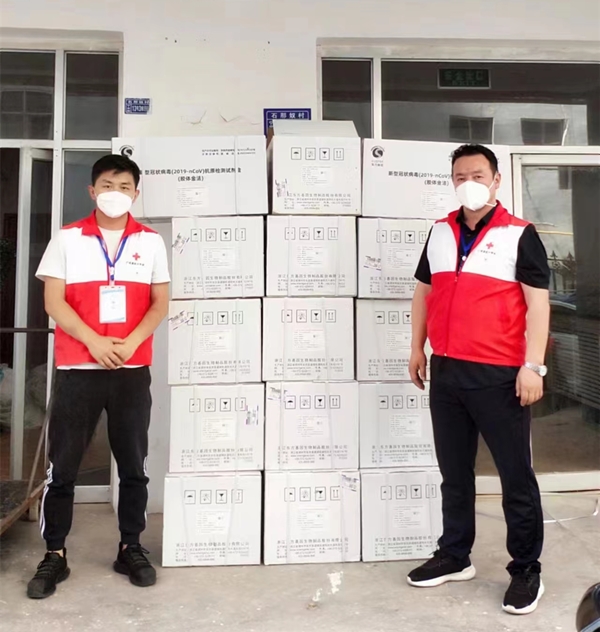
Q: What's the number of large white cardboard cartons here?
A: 15